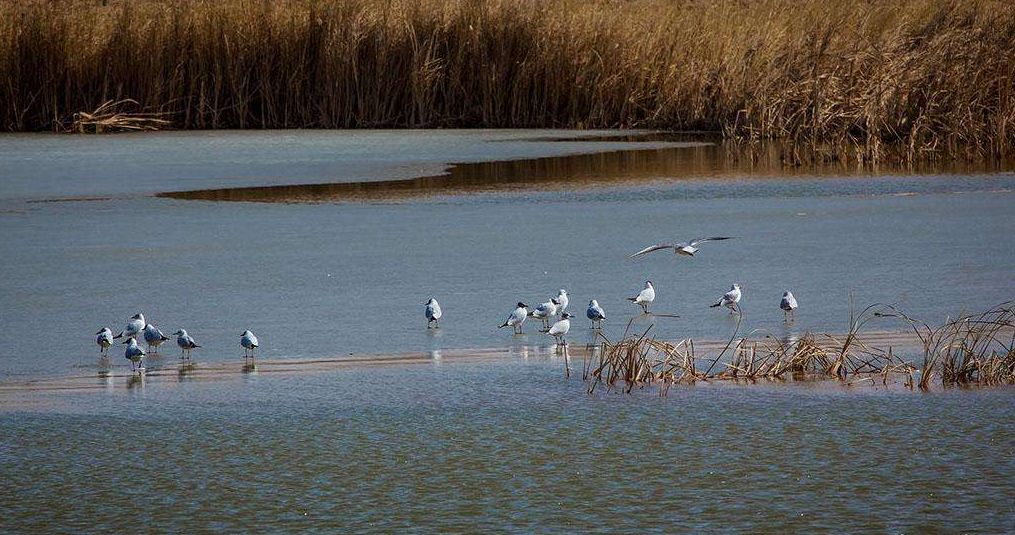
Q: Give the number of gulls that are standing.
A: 15